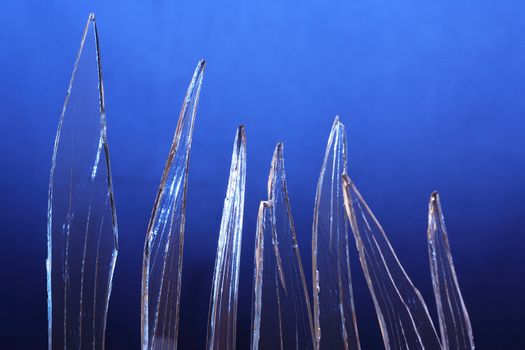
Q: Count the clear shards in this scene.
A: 7